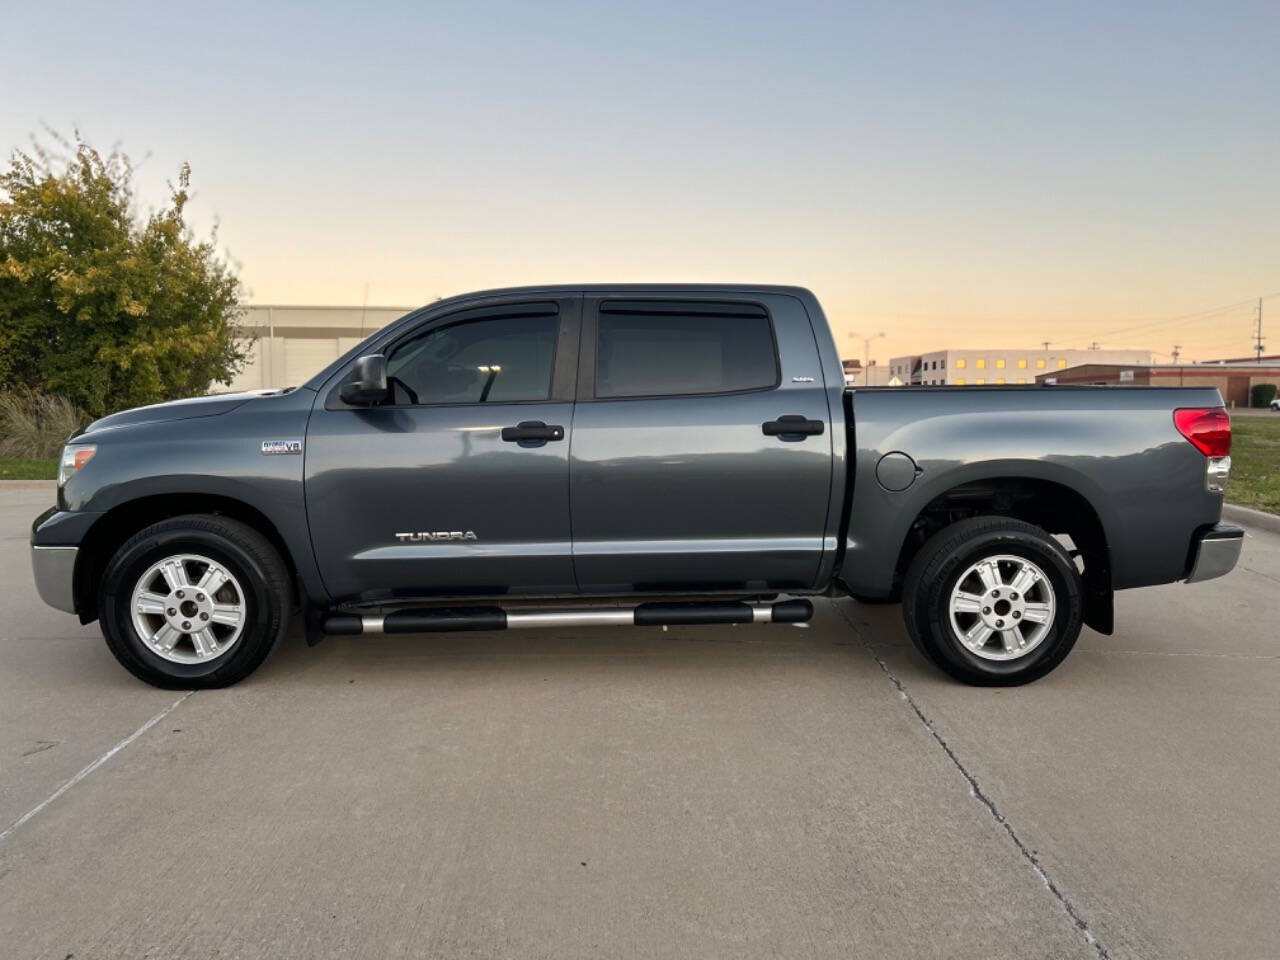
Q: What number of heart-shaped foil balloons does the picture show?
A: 0